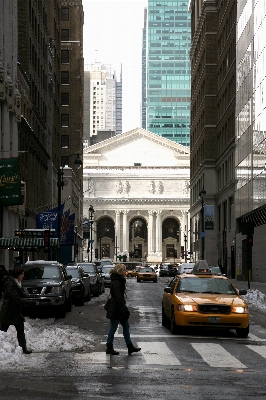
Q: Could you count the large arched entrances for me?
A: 3